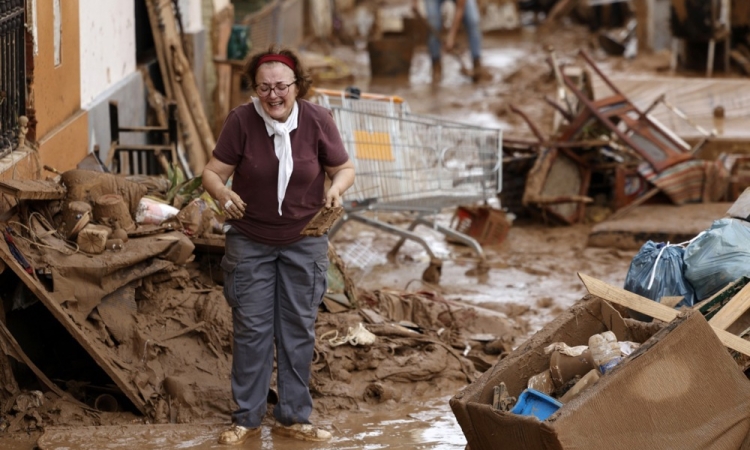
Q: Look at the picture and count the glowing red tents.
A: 0